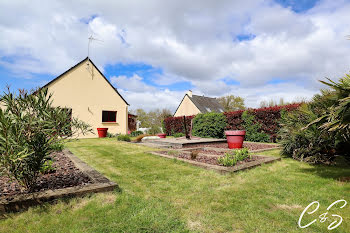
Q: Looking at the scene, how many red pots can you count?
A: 3